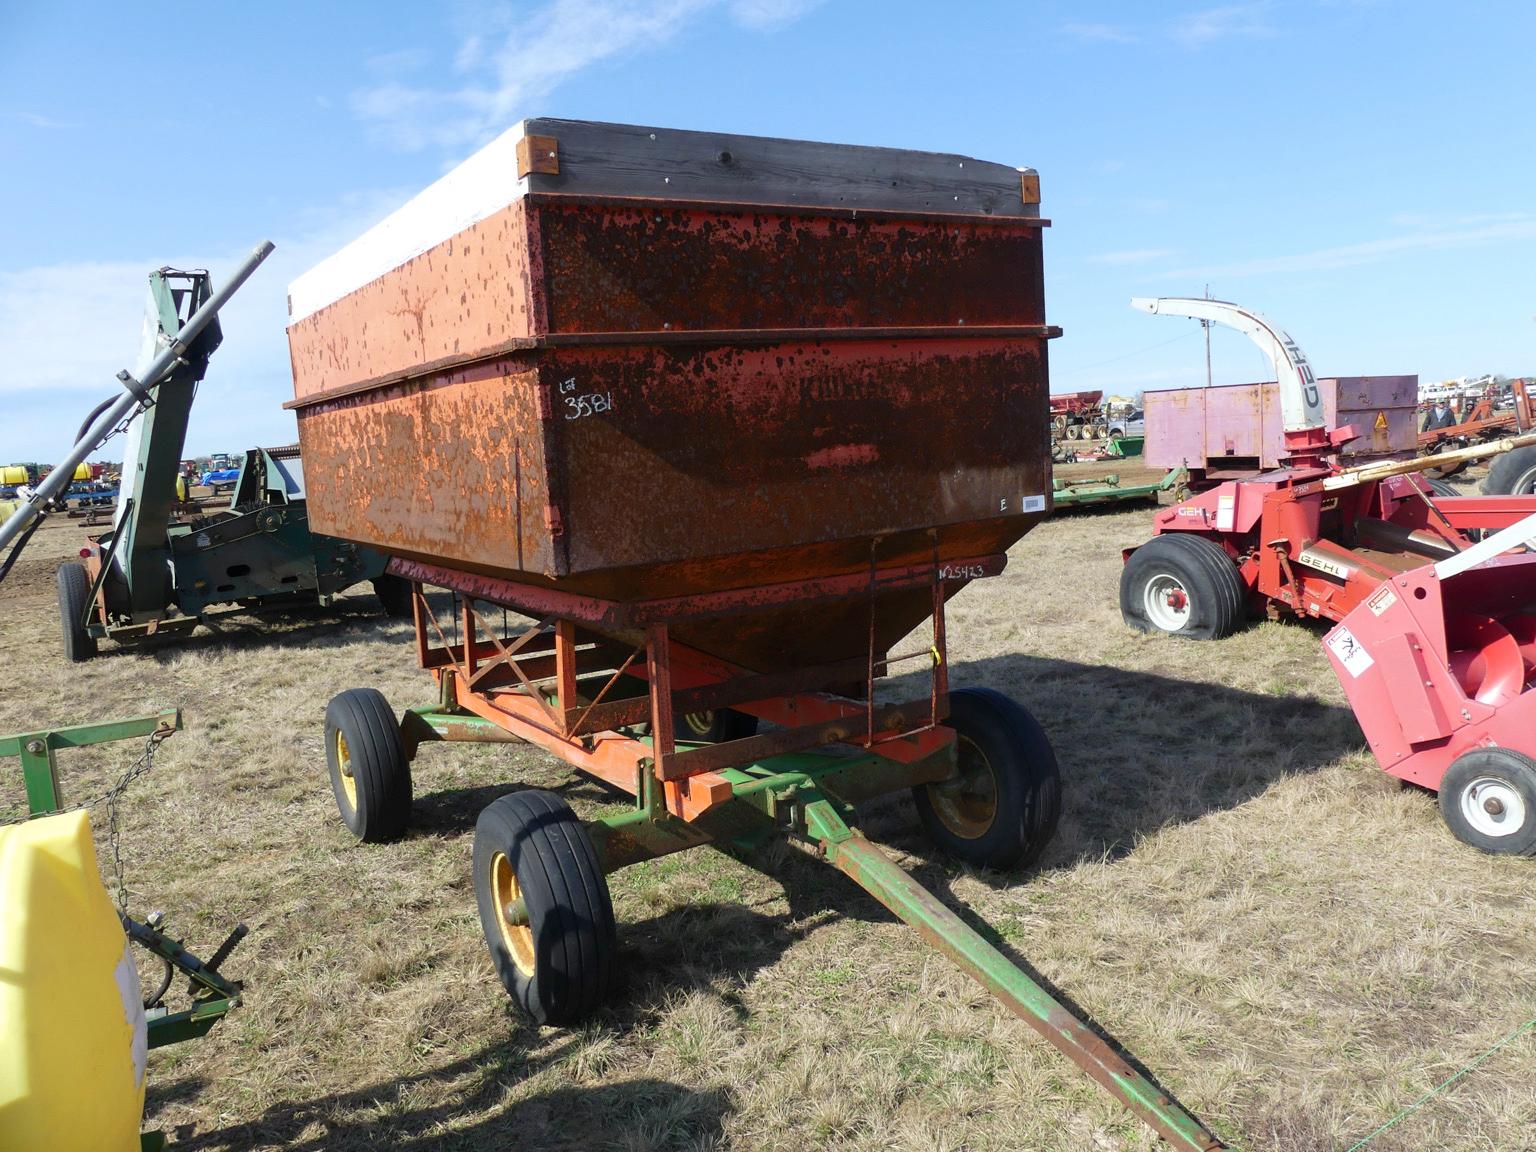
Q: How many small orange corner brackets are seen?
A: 2